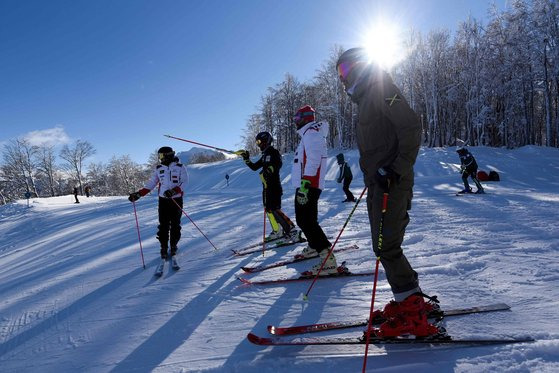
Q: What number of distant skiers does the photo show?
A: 4